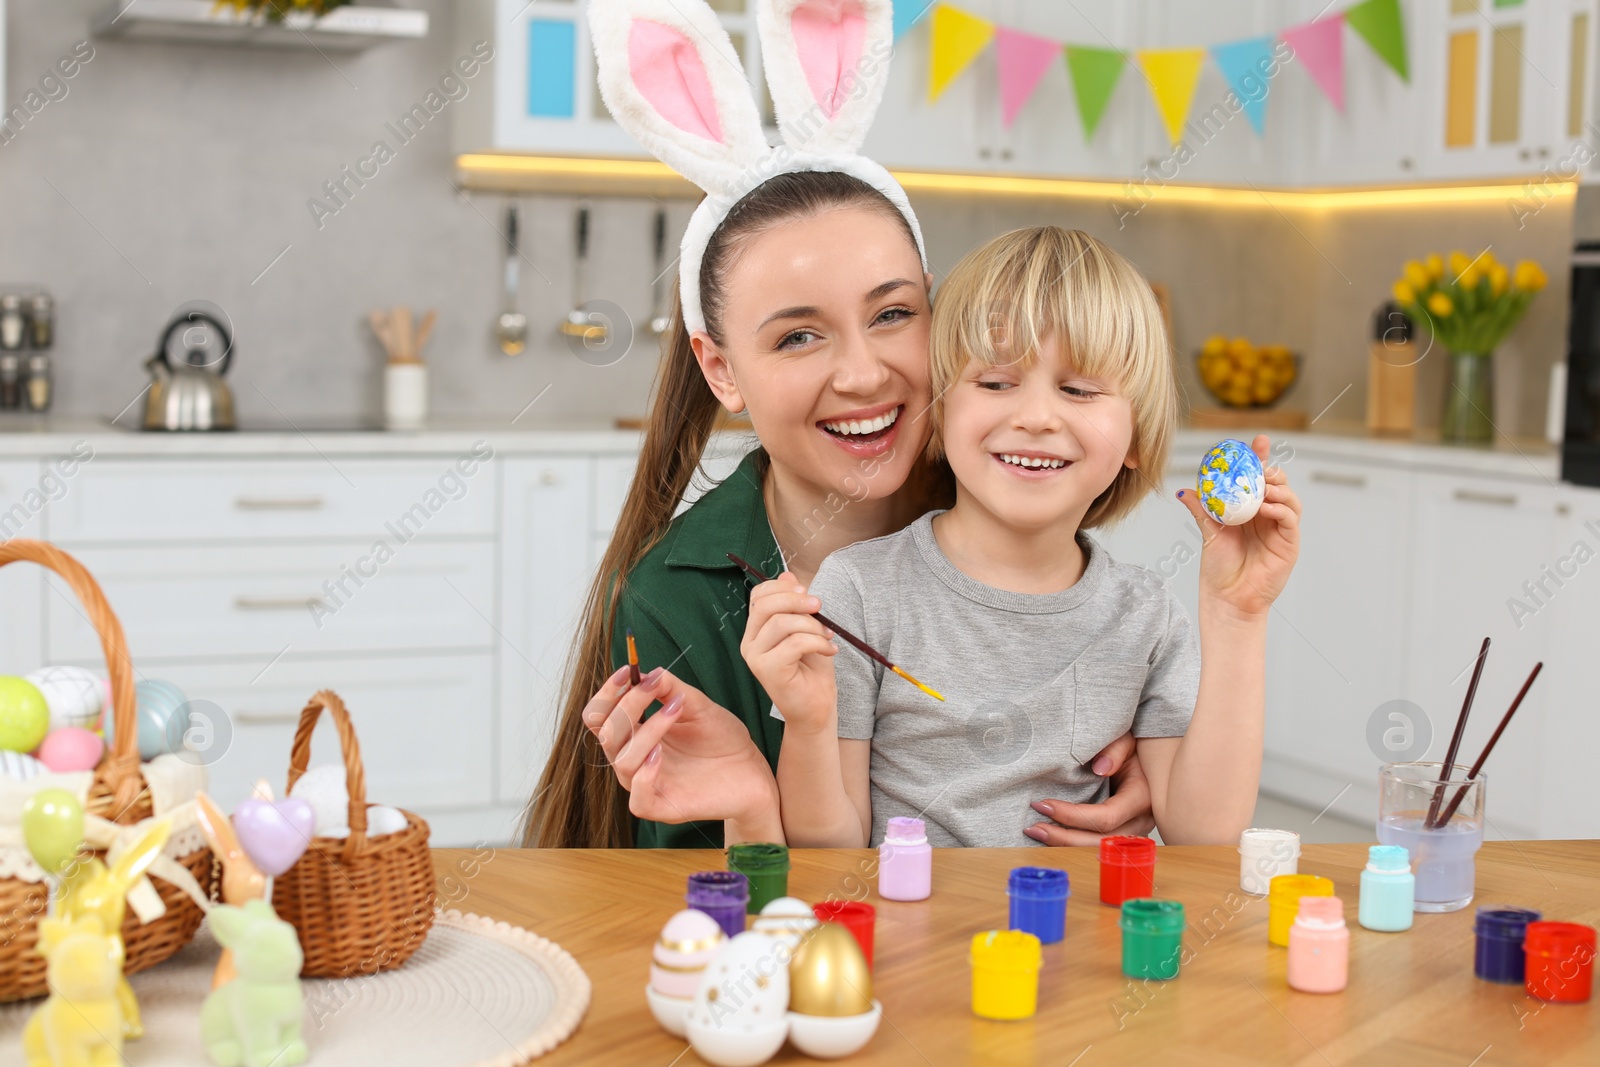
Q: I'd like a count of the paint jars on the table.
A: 14